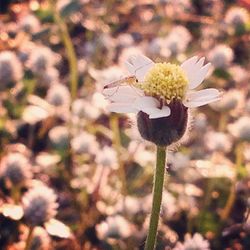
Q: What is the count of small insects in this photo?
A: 1